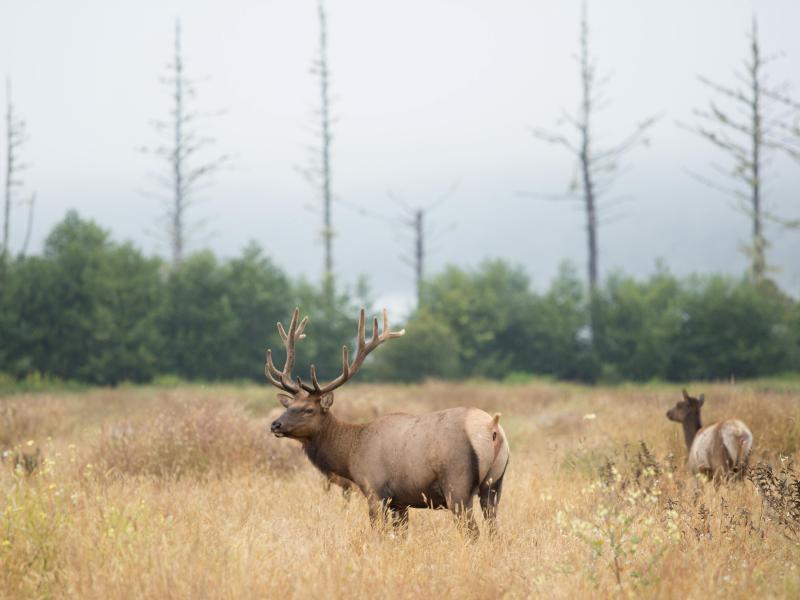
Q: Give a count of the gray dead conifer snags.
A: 6